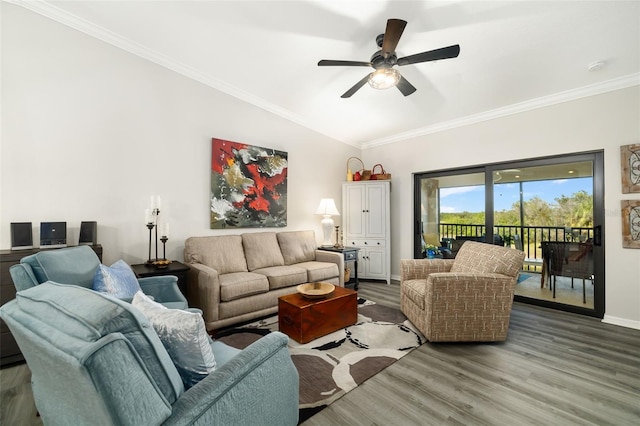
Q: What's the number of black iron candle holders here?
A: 3